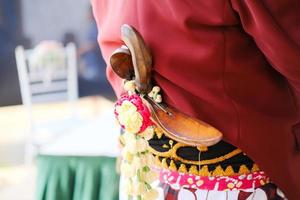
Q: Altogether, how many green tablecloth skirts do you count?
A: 1